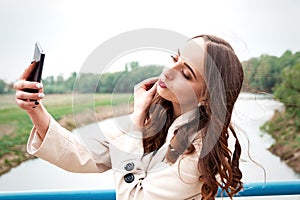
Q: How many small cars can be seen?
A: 0